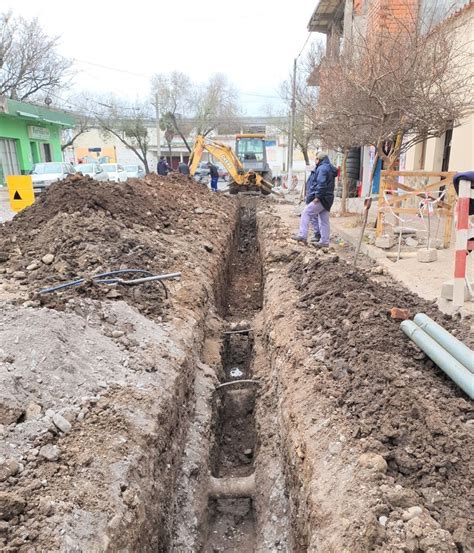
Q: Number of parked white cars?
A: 4